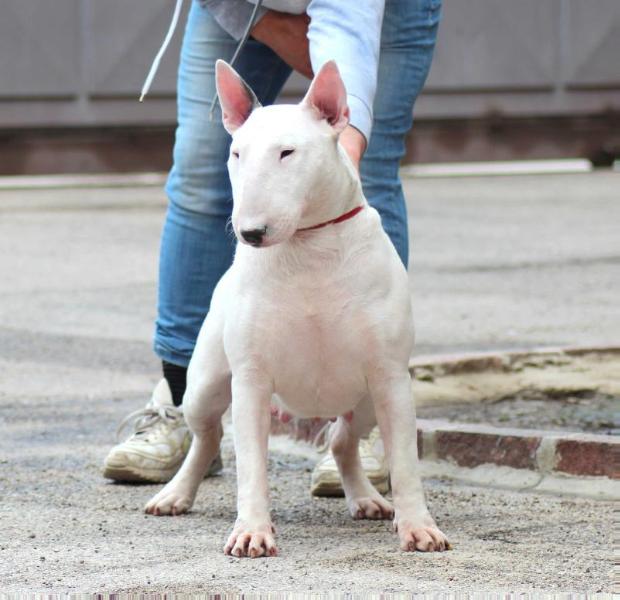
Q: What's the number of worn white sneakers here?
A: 2